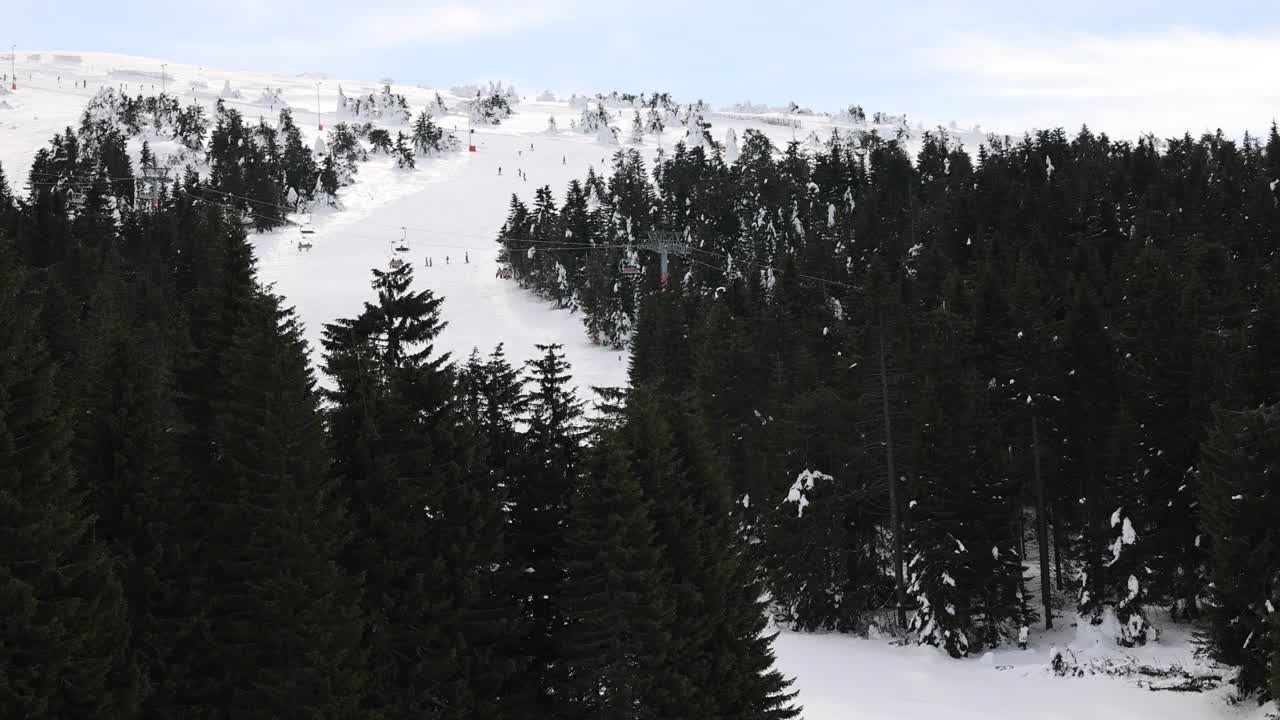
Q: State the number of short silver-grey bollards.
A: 0